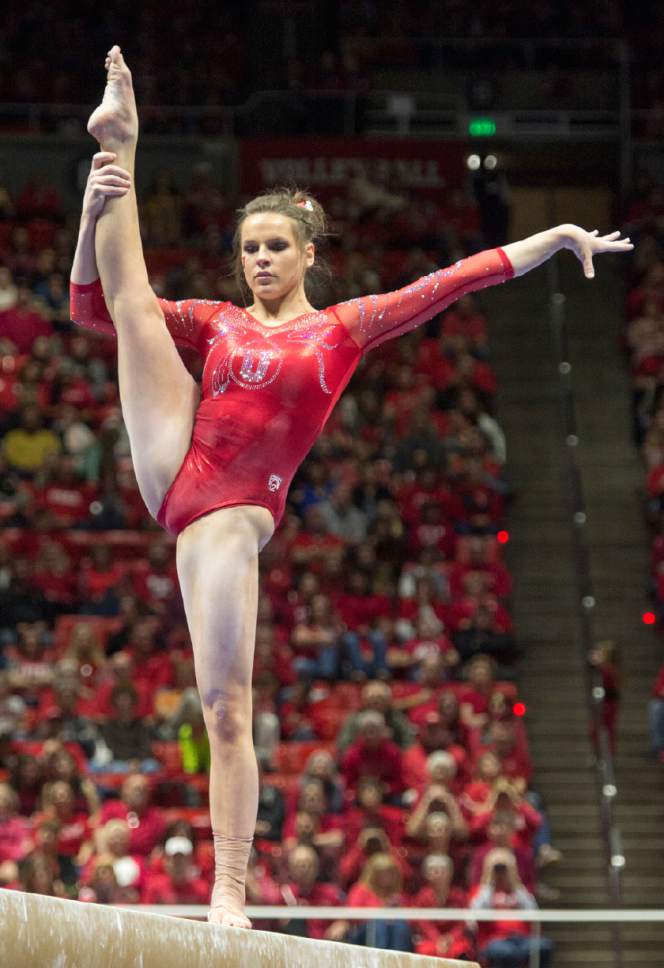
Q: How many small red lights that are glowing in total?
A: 3